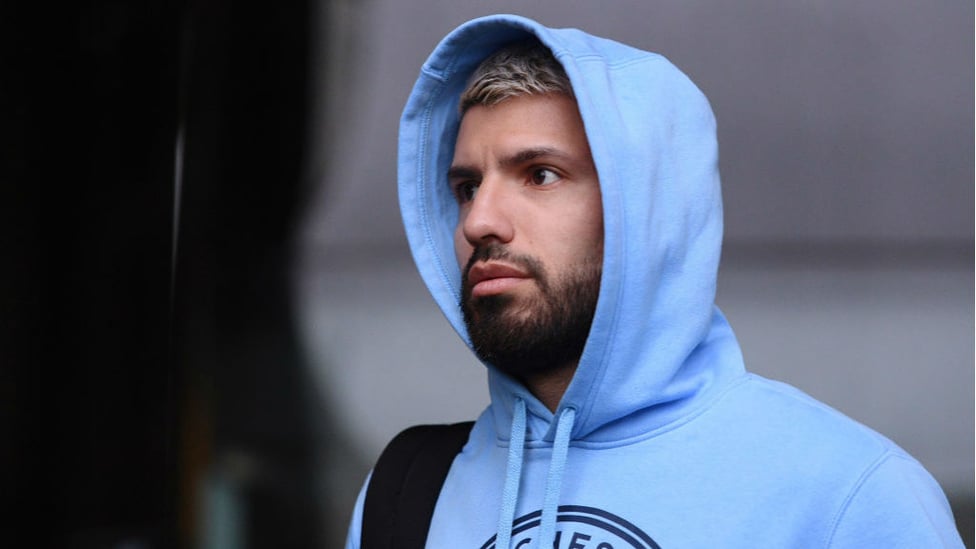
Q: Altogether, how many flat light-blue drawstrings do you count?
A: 2